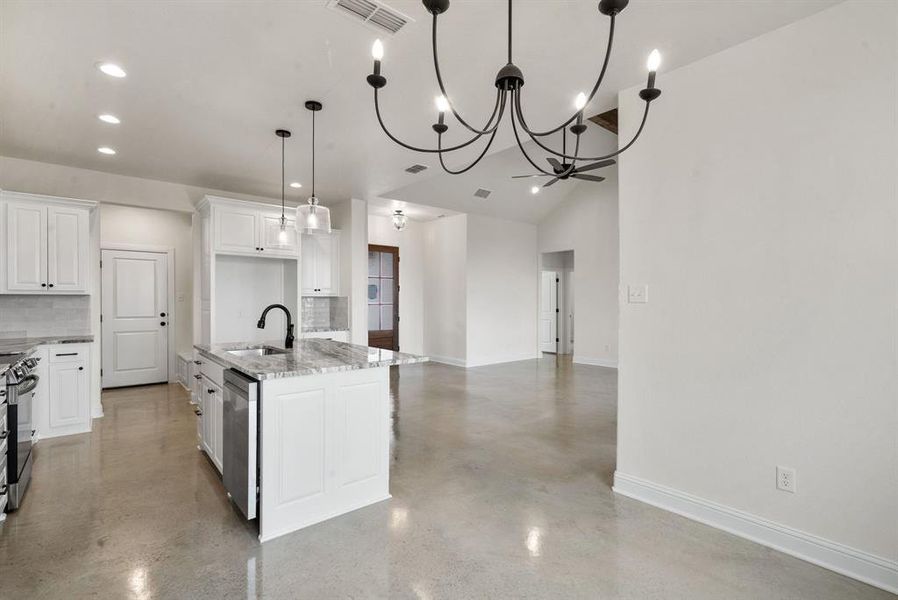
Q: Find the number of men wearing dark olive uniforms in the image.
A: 0